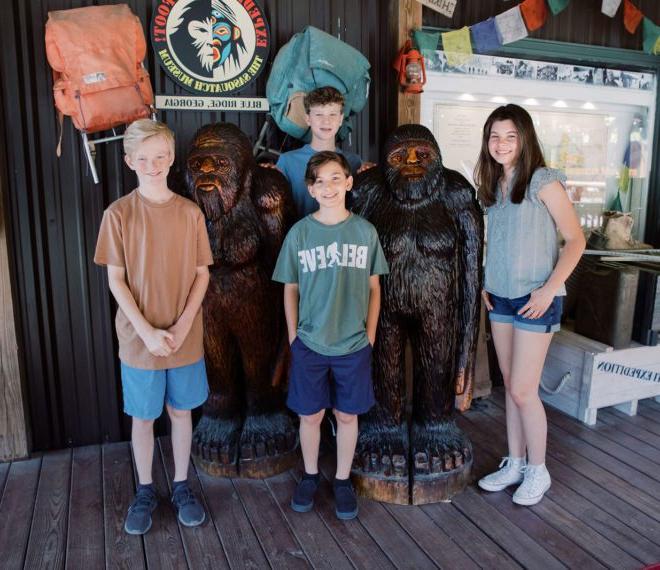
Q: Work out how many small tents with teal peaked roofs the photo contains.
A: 0